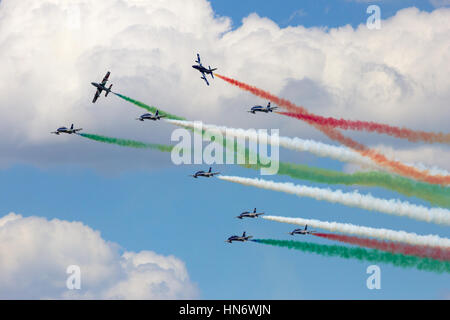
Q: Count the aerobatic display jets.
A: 9